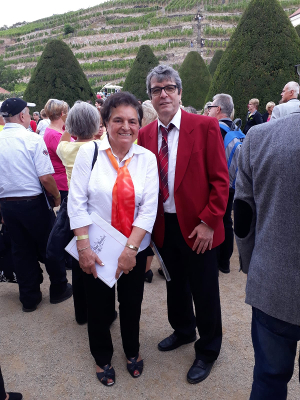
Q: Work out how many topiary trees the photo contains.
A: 5